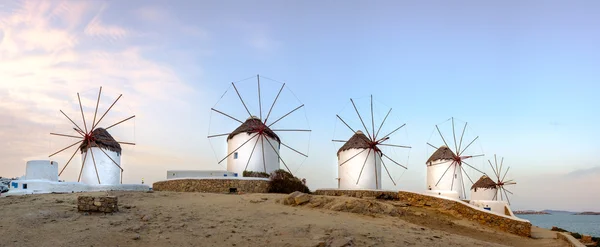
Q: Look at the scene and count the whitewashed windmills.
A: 5